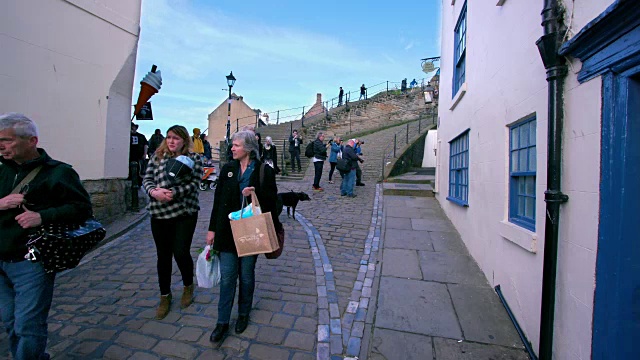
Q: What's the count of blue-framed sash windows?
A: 3